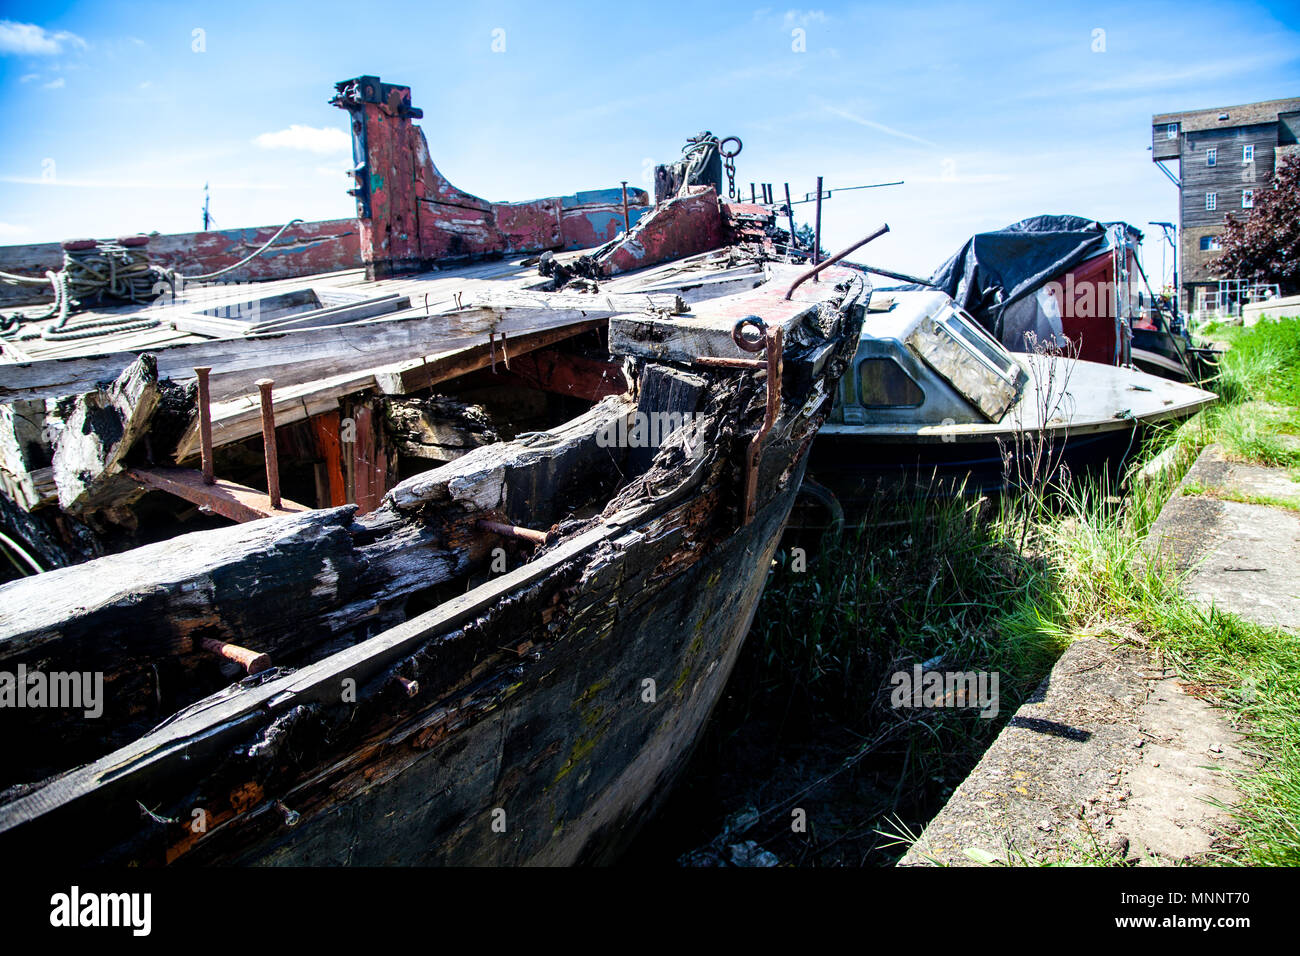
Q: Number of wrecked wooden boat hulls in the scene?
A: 1